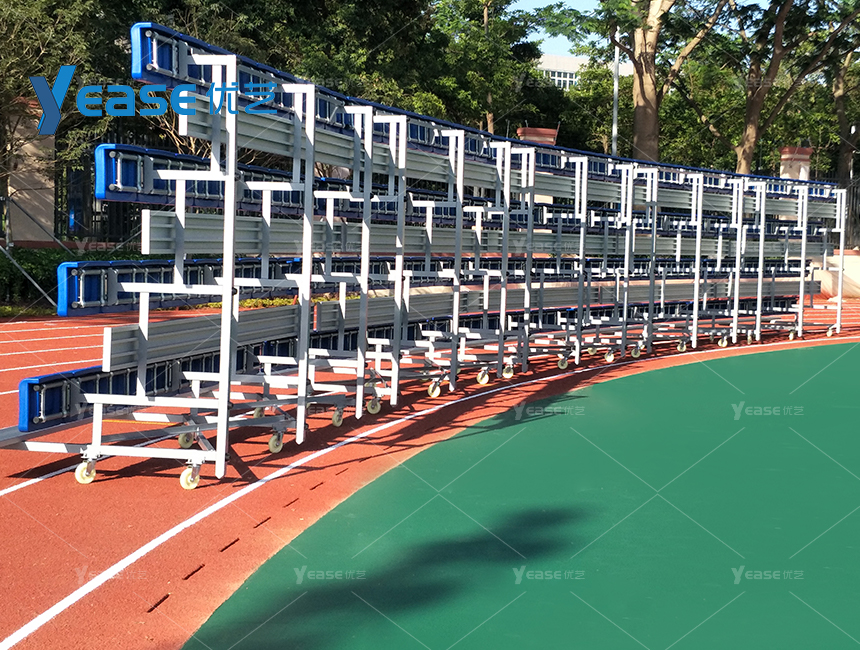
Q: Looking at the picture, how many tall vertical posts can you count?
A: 15